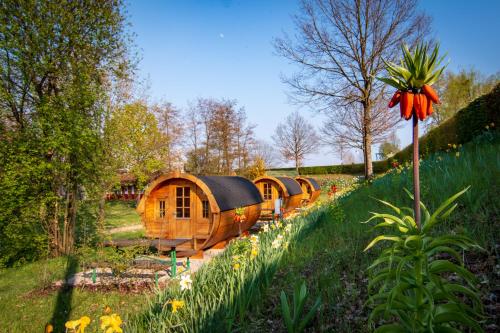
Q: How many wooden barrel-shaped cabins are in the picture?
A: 3